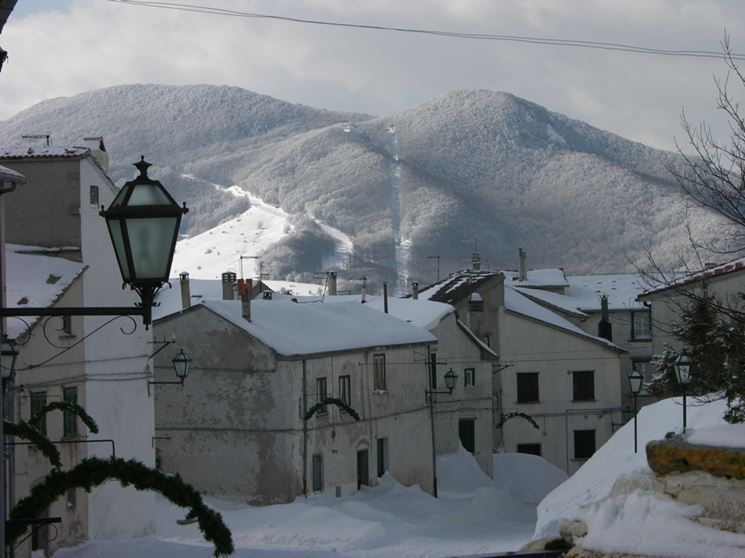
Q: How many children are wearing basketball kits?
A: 0